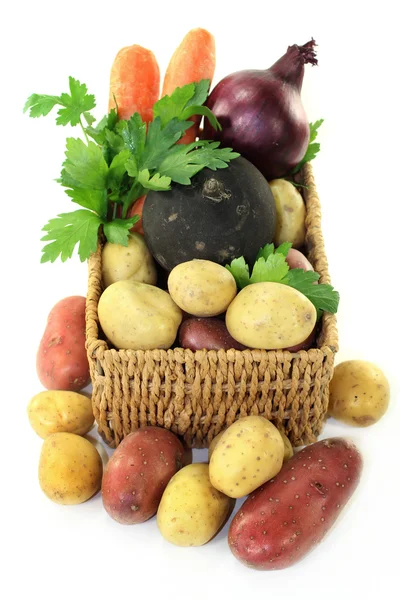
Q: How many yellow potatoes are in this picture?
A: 11